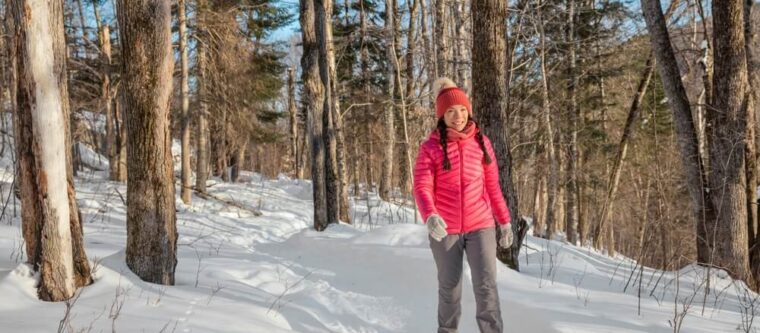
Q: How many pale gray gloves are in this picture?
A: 2